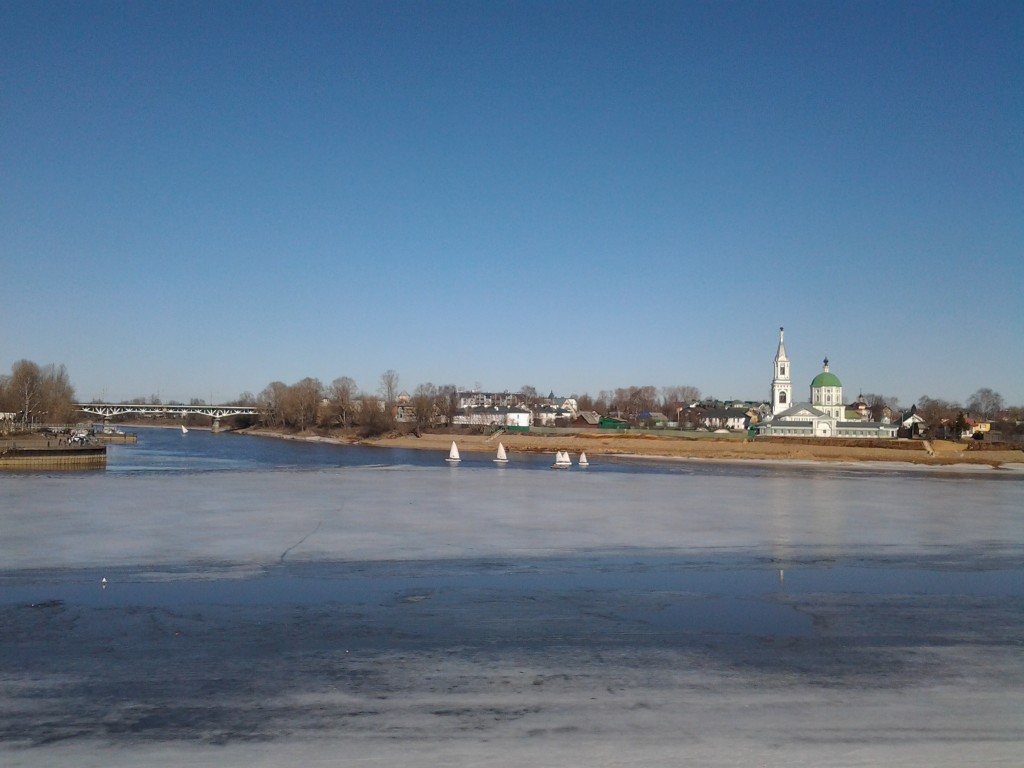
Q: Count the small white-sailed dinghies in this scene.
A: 6